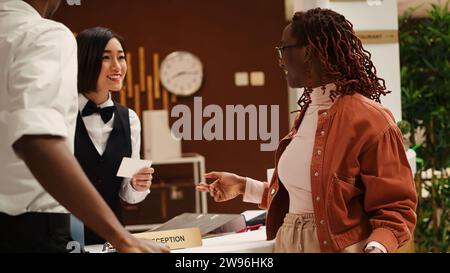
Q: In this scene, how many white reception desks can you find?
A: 1